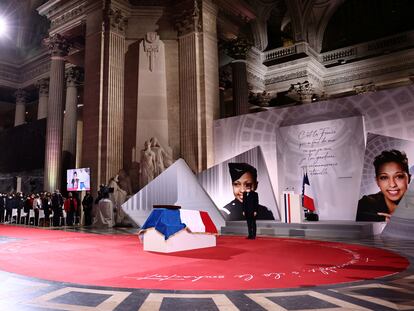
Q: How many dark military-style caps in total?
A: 1